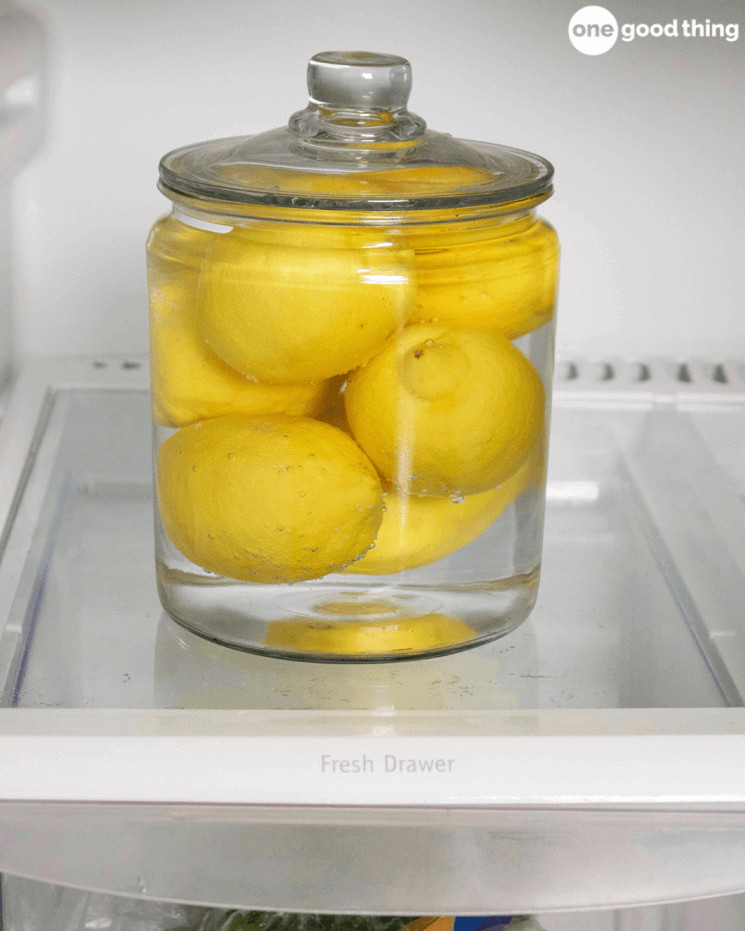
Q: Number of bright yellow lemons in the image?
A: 6